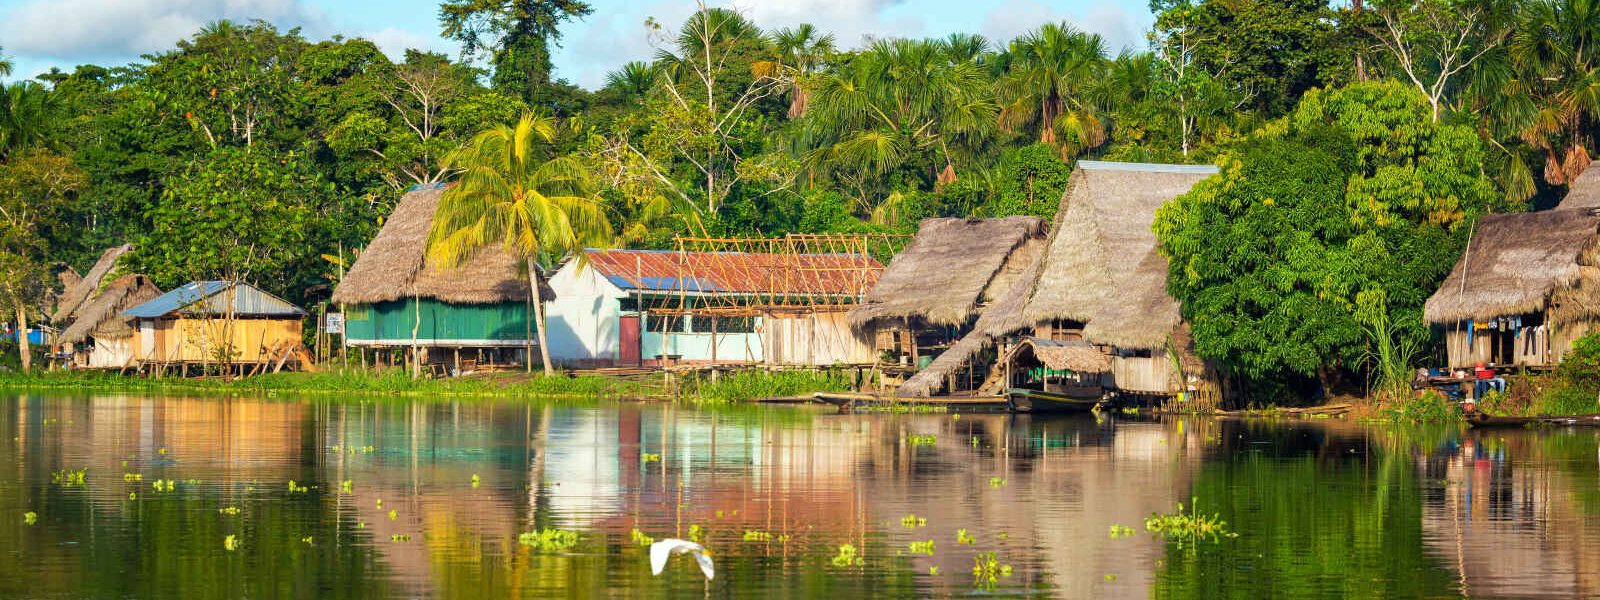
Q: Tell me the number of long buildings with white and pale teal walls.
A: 1